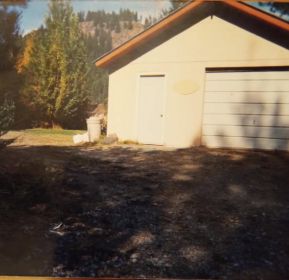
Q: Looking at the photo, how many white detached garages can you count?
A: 1